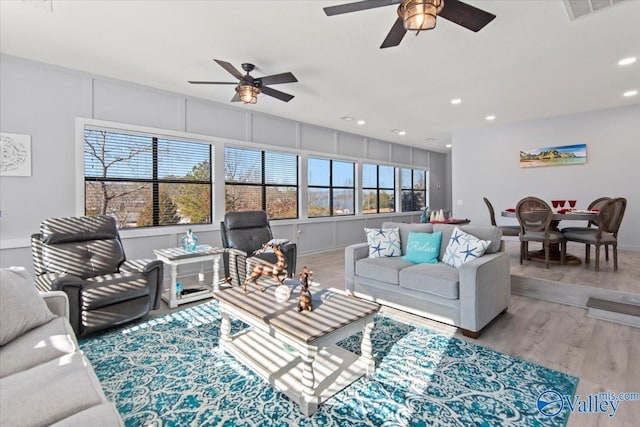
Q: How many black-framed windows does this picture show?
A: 5